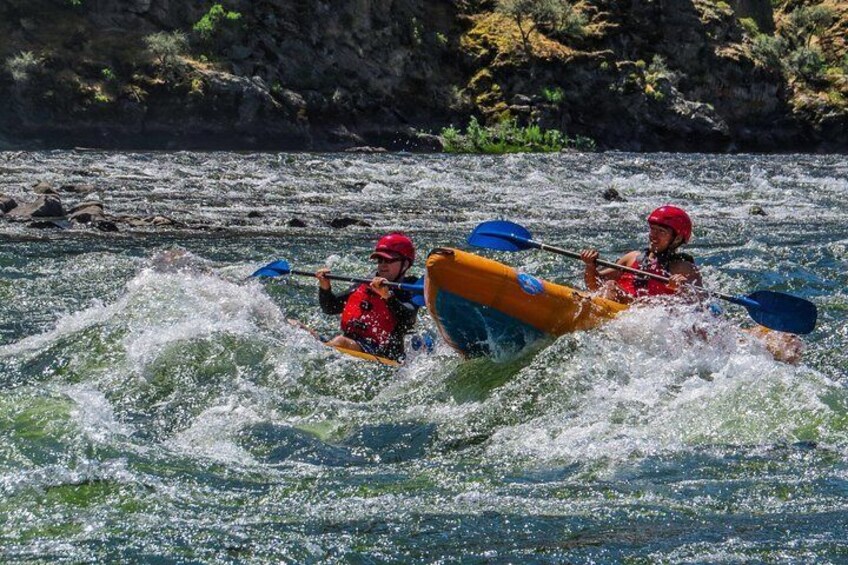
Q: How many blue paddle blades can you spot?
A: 4